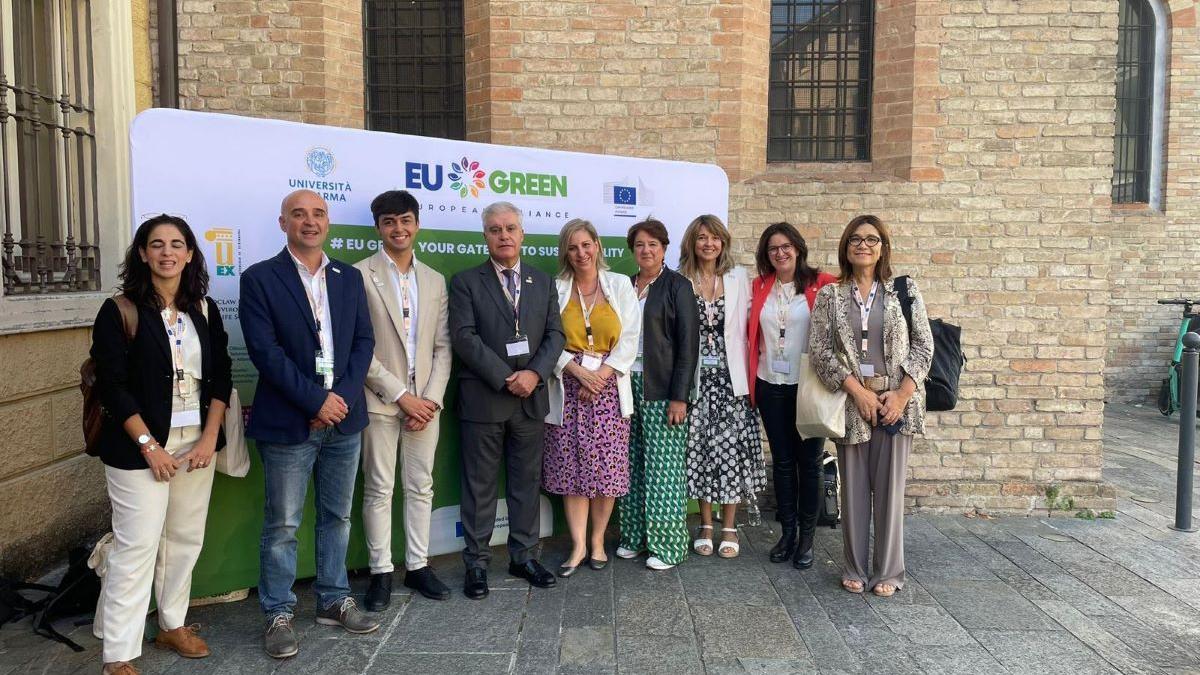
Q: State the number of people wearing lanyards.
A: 9